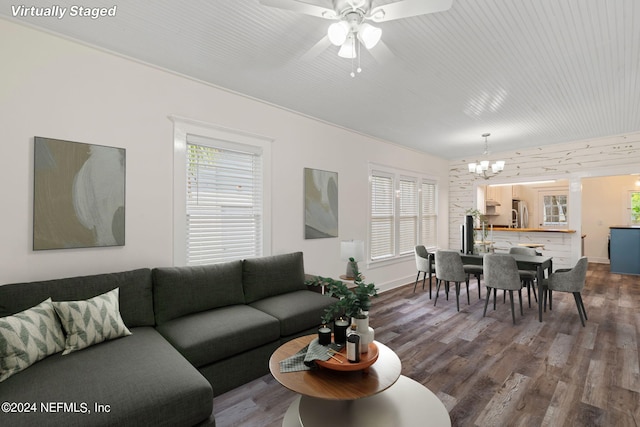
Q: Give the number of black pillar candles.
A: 2